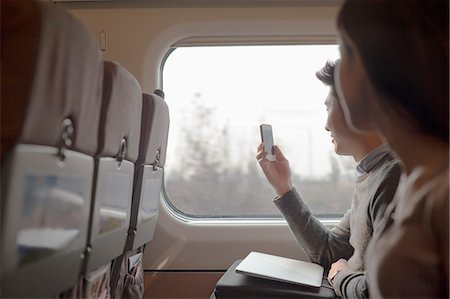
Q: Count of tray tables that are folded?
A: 3